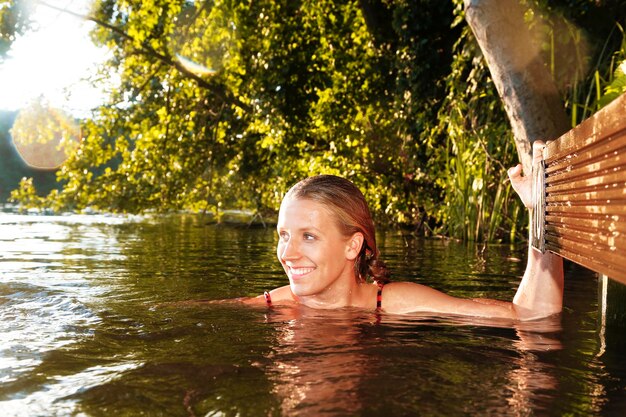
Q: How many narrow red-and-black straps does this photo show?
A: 2